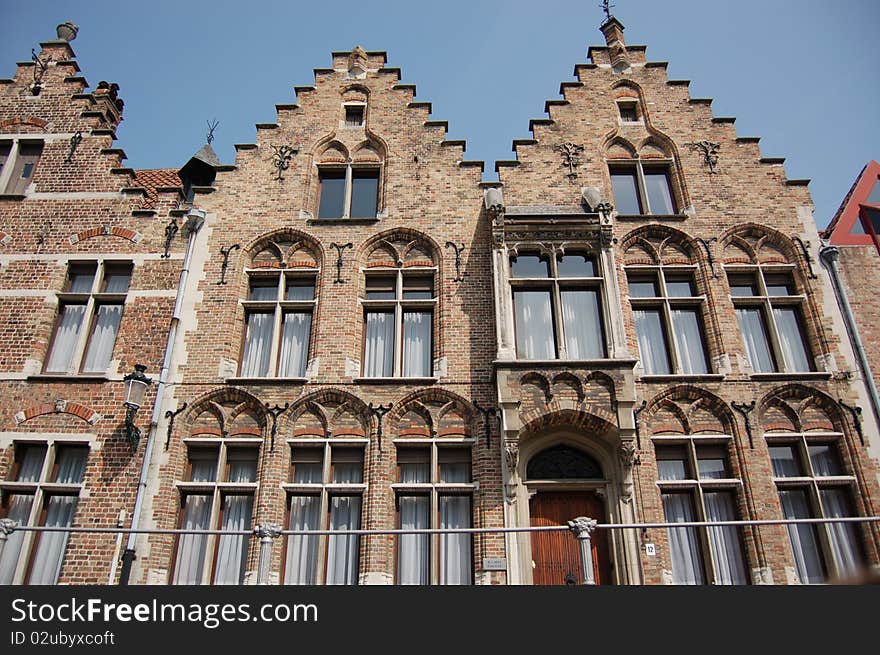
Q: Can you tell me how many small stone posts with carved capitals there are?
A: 3